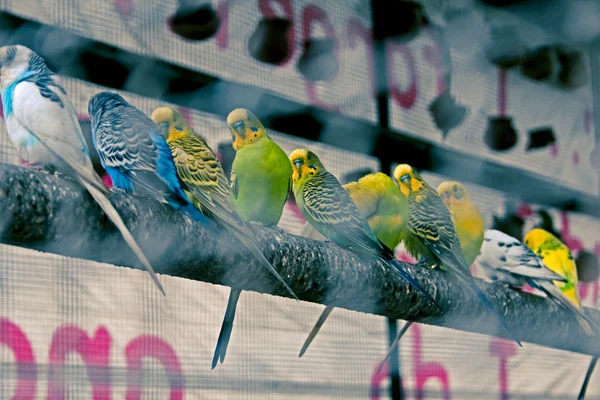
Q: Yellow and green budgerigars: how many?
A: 7